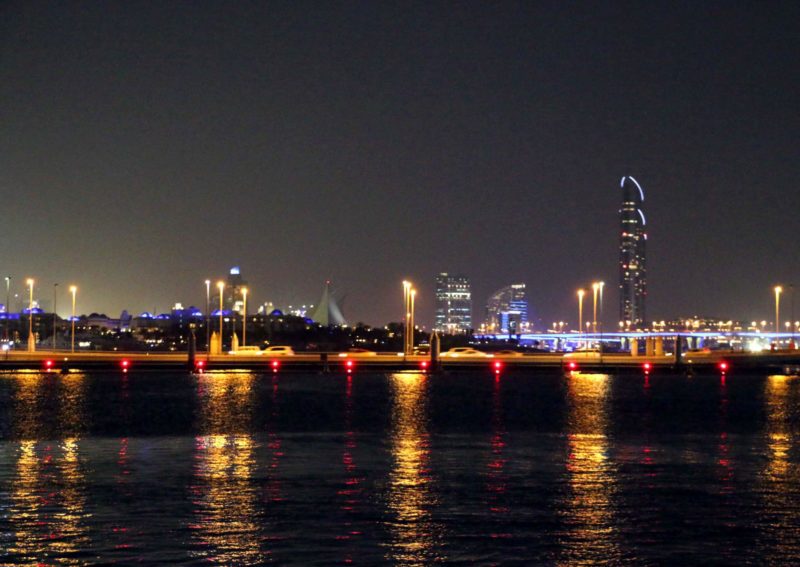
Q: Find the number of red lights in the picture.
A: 10